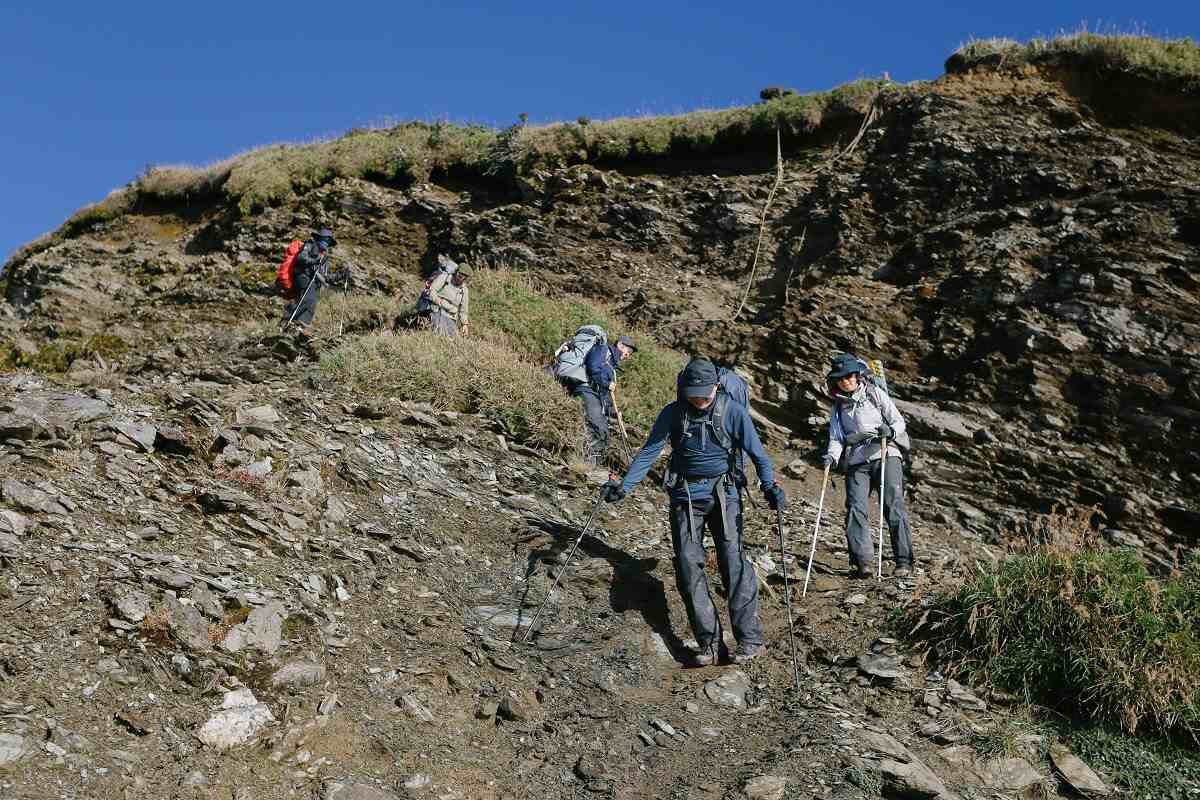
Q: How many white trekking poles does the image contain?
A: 2